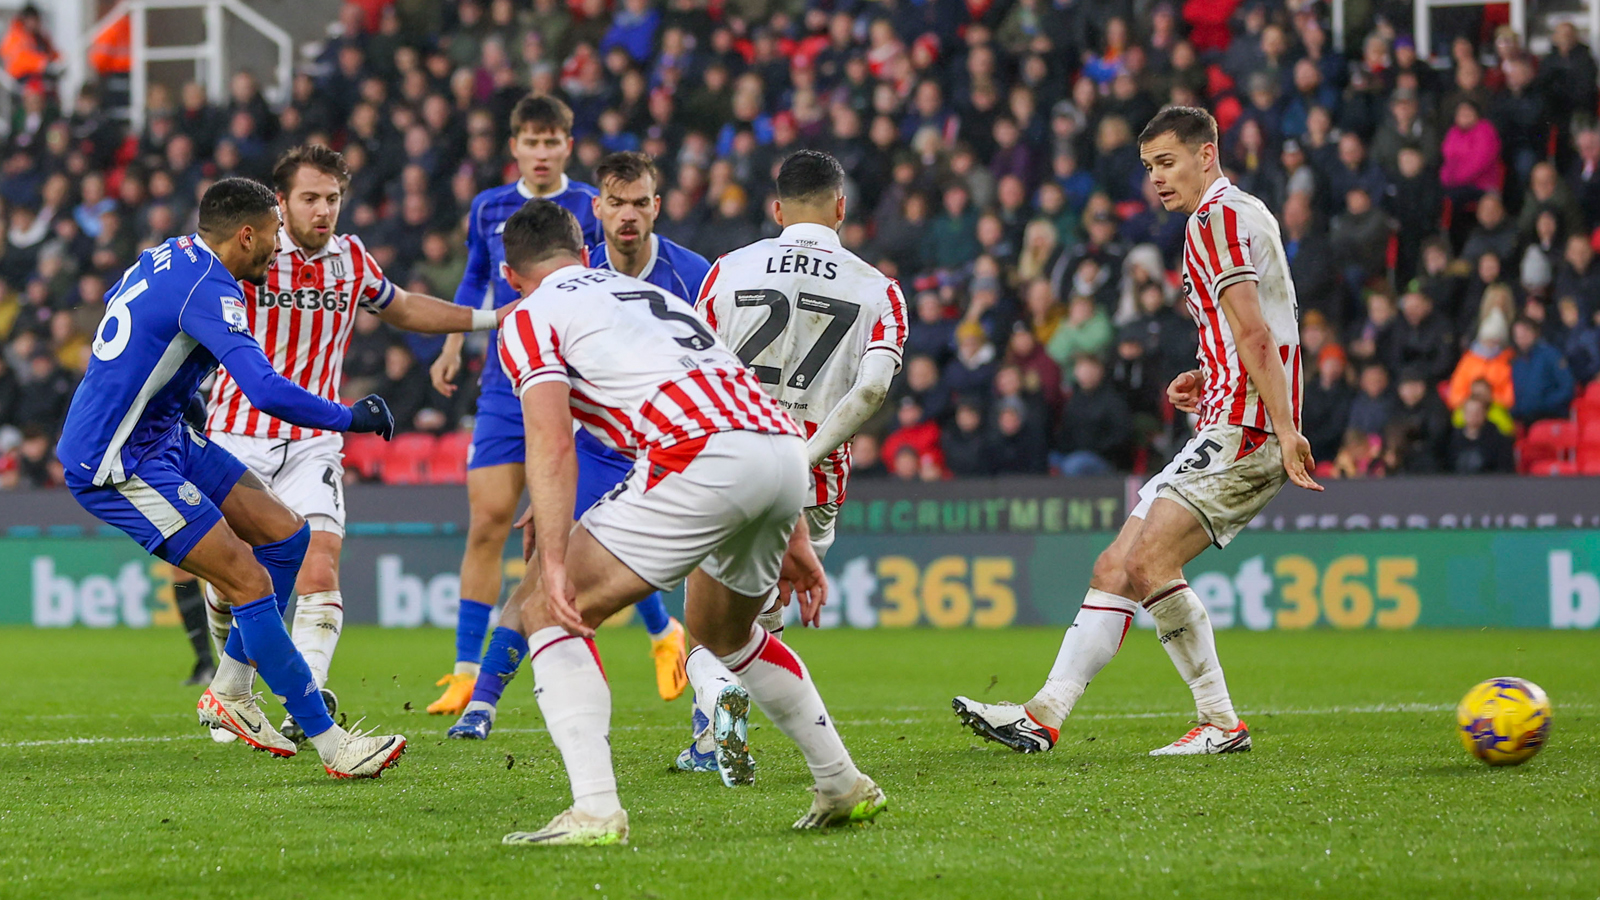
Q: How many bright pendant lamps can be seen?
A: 0